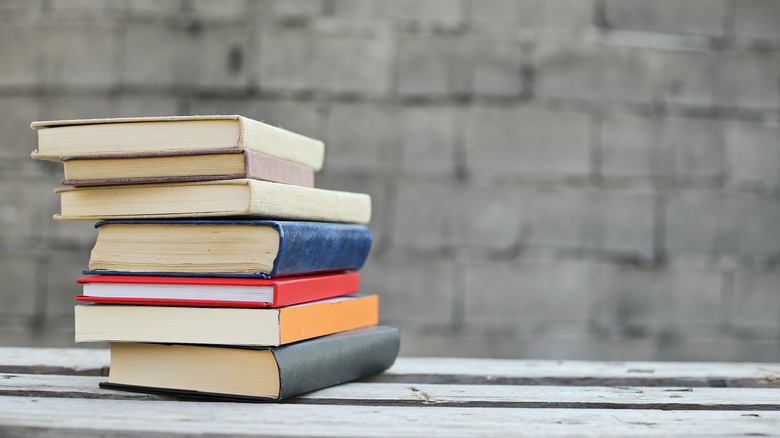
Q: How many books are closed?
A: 7